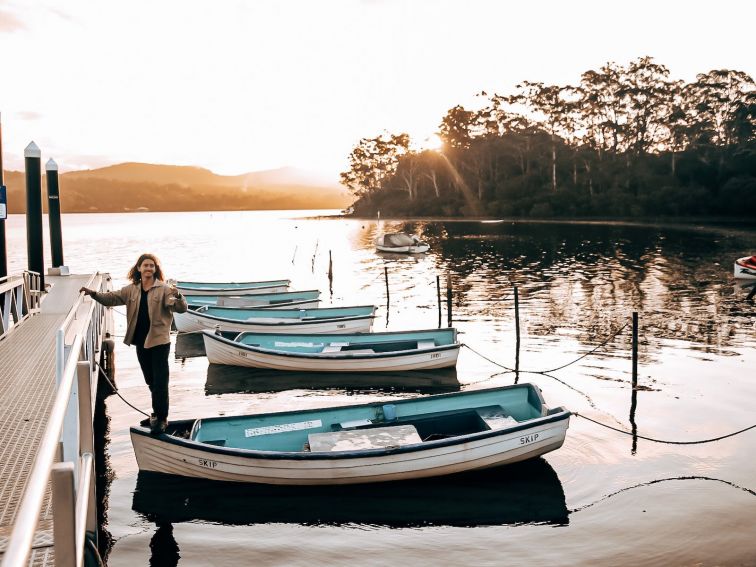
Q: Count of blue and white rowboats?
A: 5